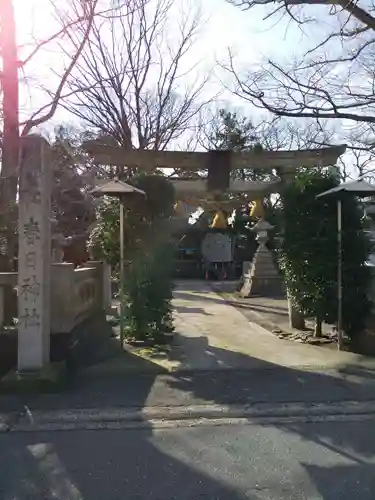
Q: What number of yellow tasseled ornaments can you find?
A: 3